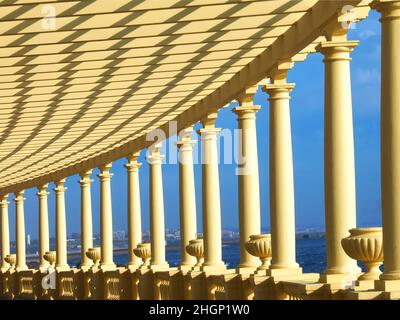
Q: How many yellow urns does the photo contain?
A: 7